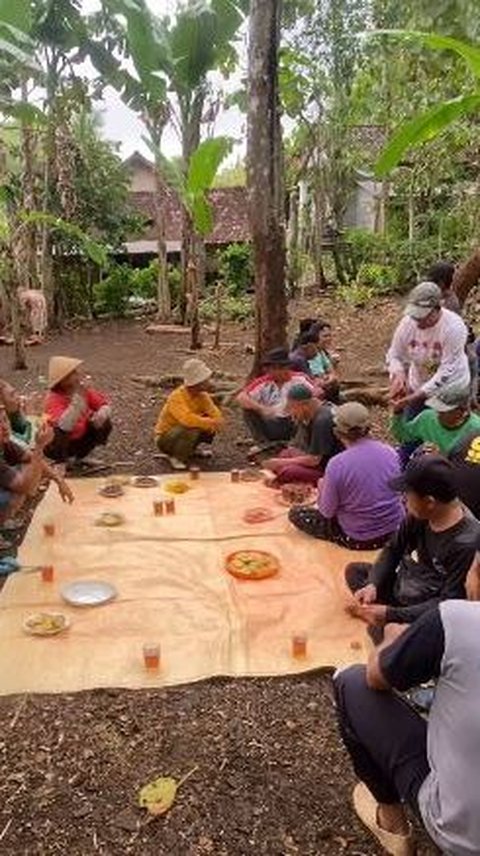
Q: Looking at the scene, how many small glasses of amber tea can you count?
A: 8